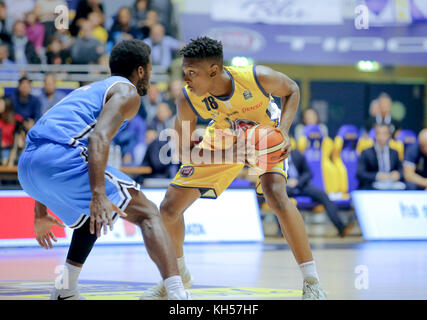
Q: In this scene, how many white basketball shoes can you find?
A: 4